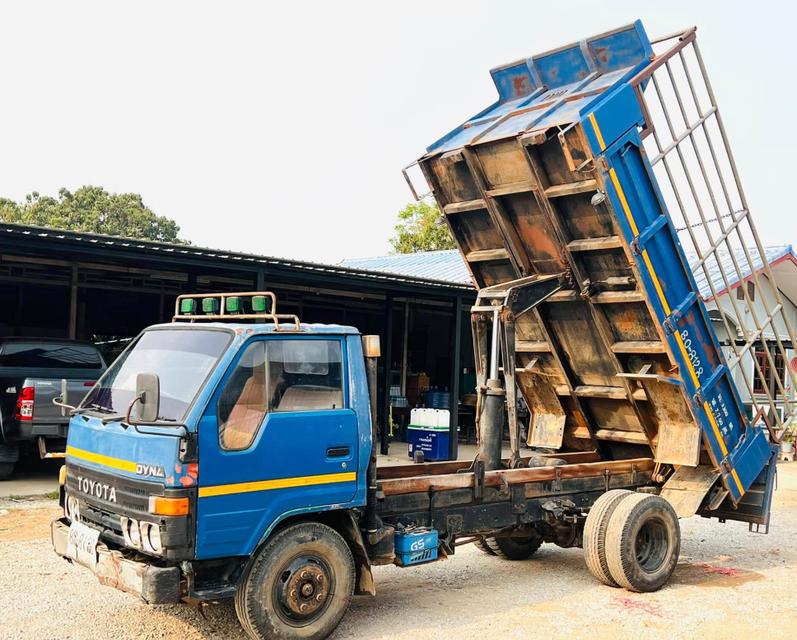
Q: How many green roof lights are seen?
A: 4